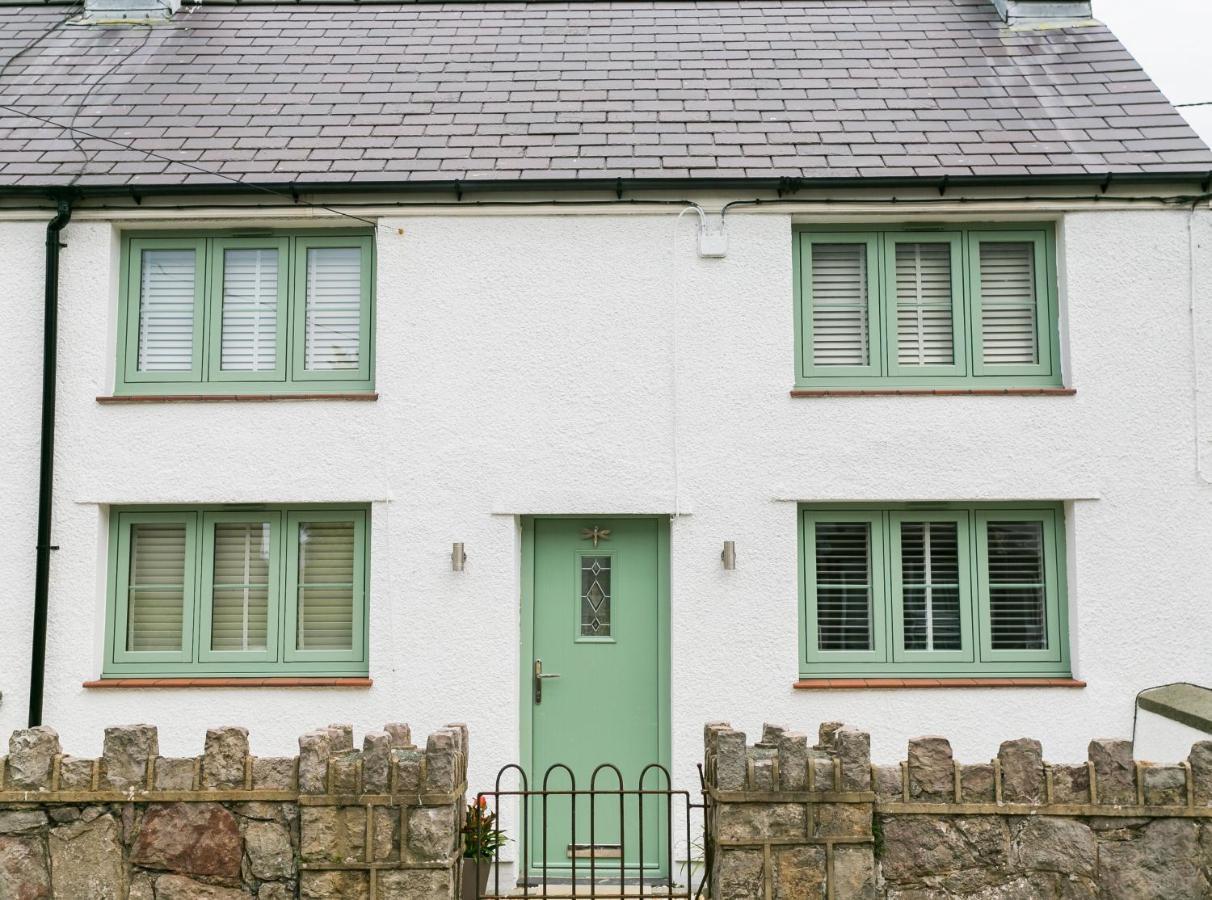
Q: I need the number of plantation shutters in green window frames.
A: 12